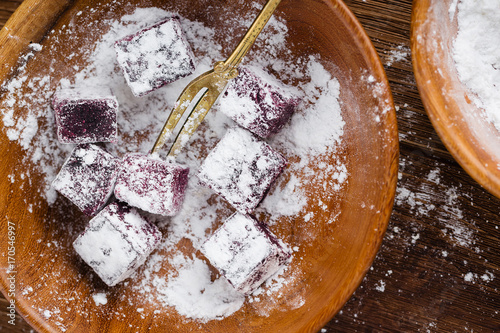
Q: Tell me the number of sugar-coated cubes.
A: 8